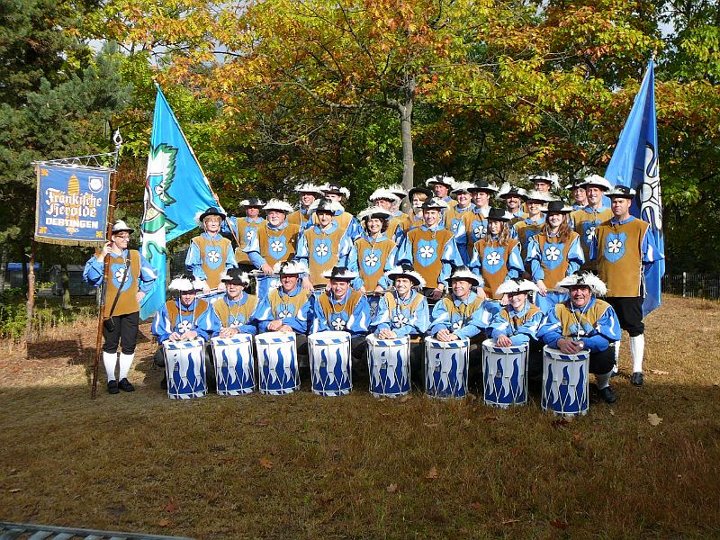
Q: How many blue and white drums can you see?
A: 8